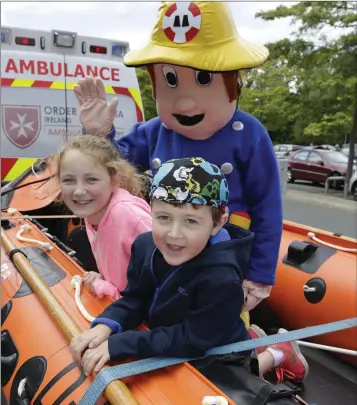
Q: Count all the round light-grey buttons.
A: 3